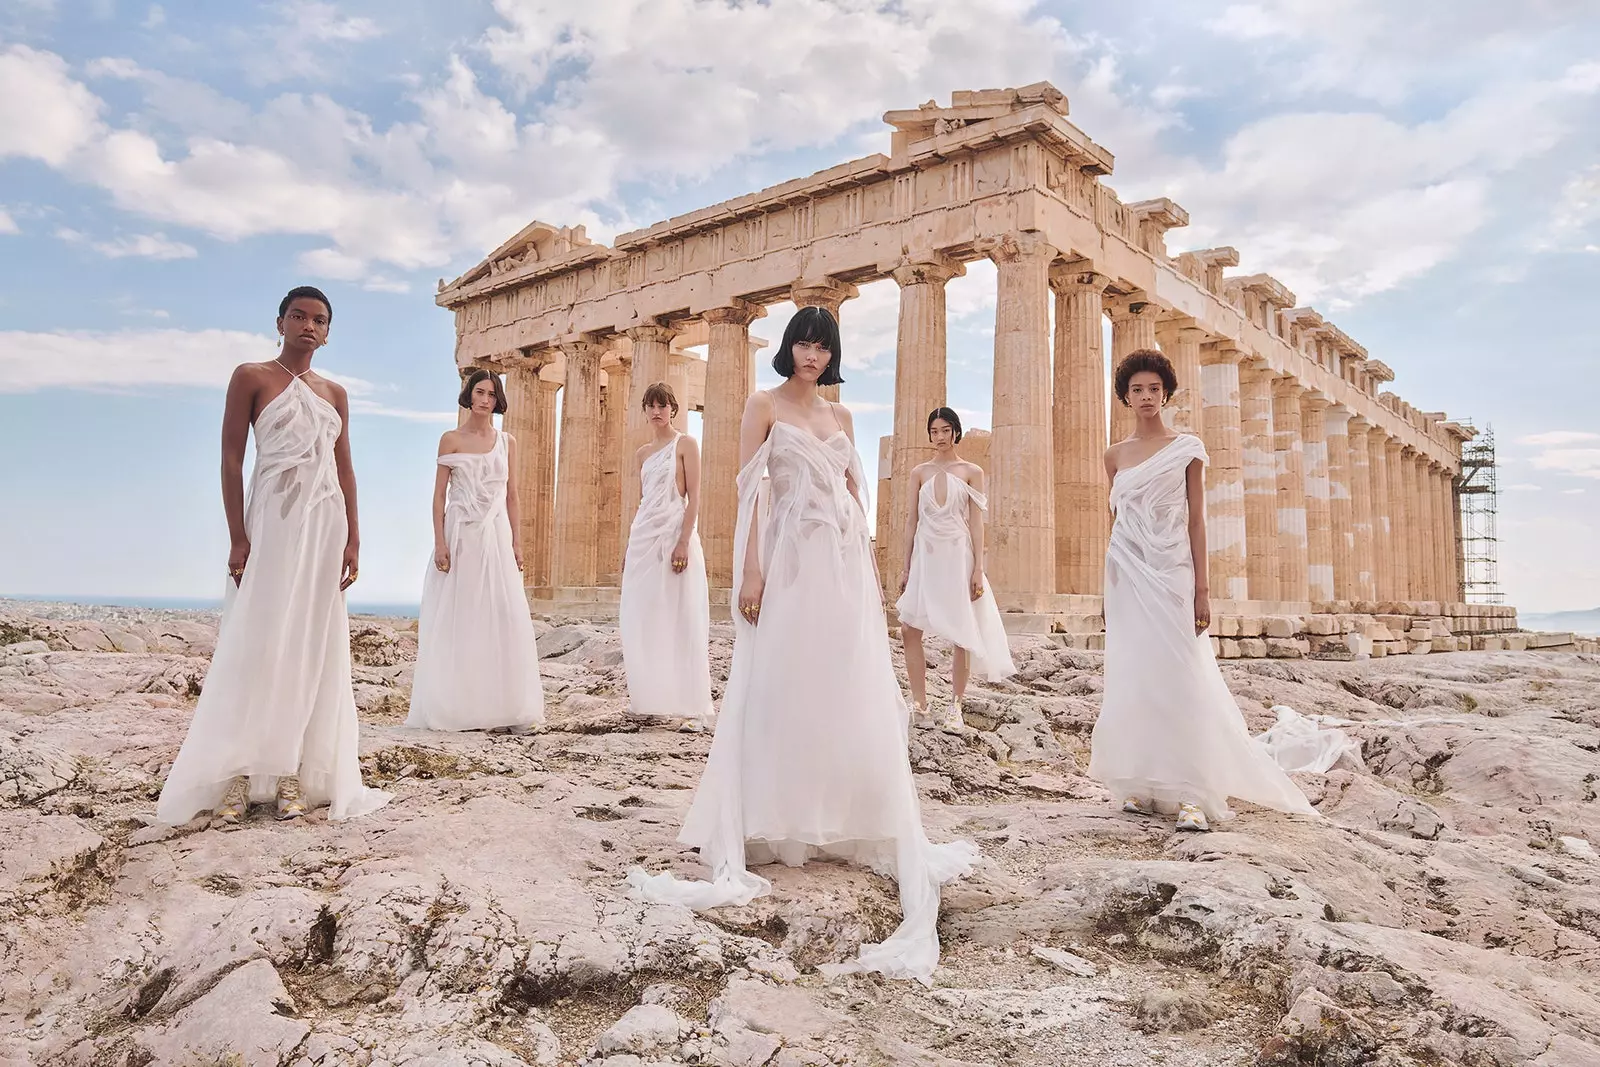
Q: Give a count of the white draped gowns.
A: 6